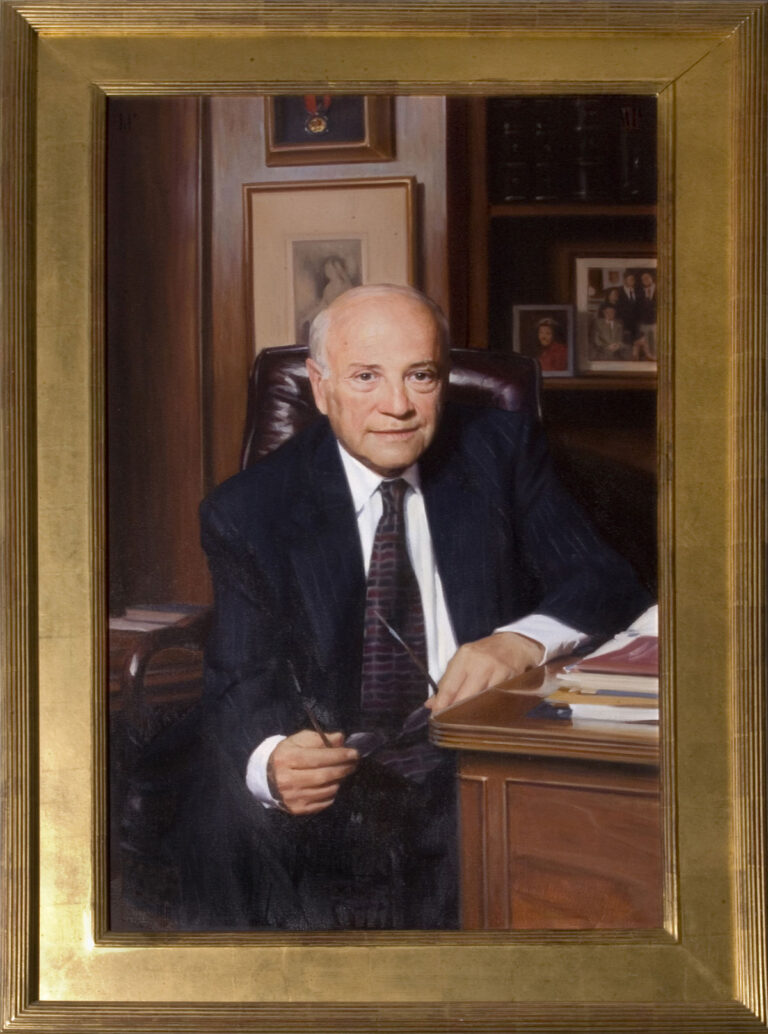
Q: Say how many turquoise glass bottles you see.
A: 0